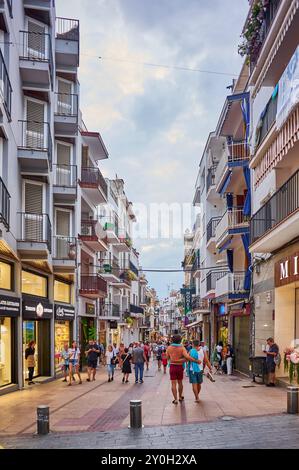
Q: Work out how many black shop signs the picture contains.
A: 3